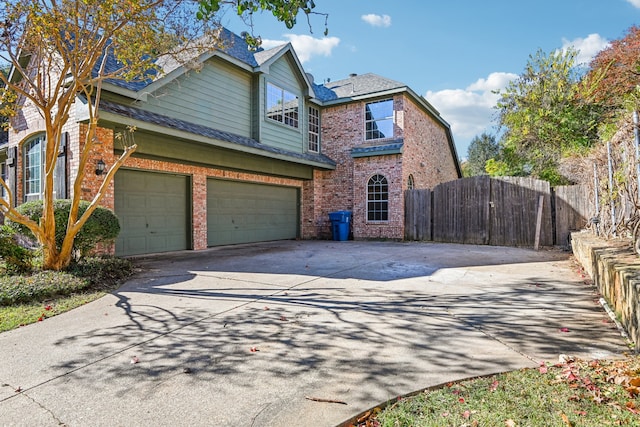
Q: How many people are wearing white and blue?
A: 0